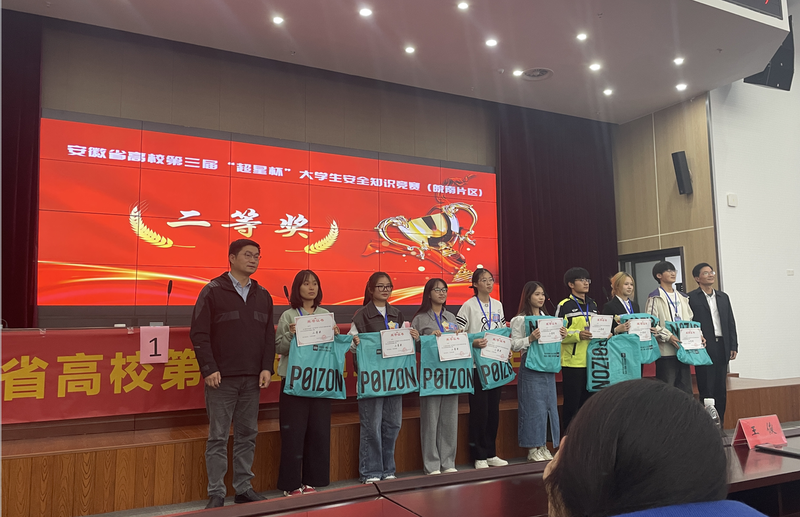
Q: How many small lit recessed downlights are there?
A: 11